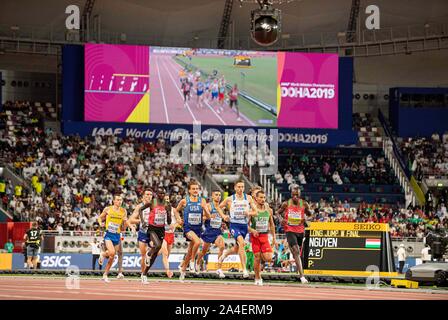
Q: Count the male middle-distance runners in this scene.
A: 10